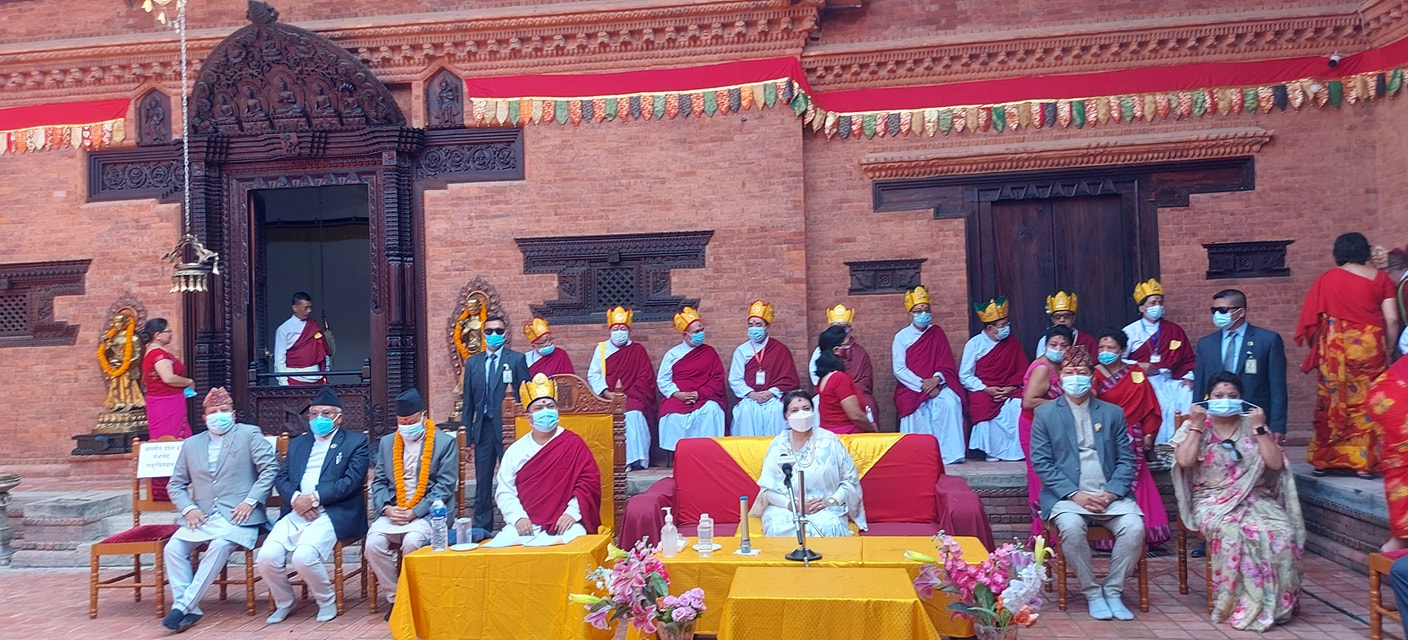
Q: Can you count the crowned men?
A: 10